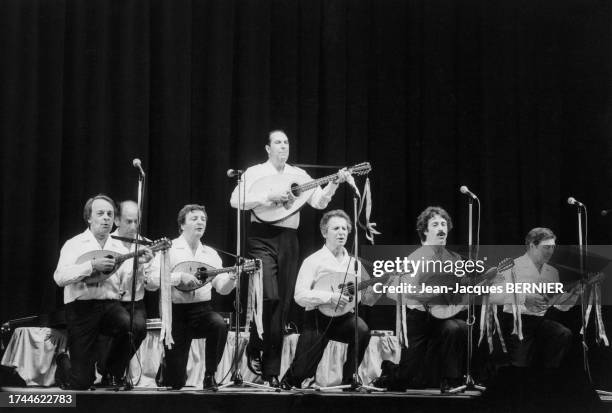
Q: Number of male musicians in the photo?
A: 7